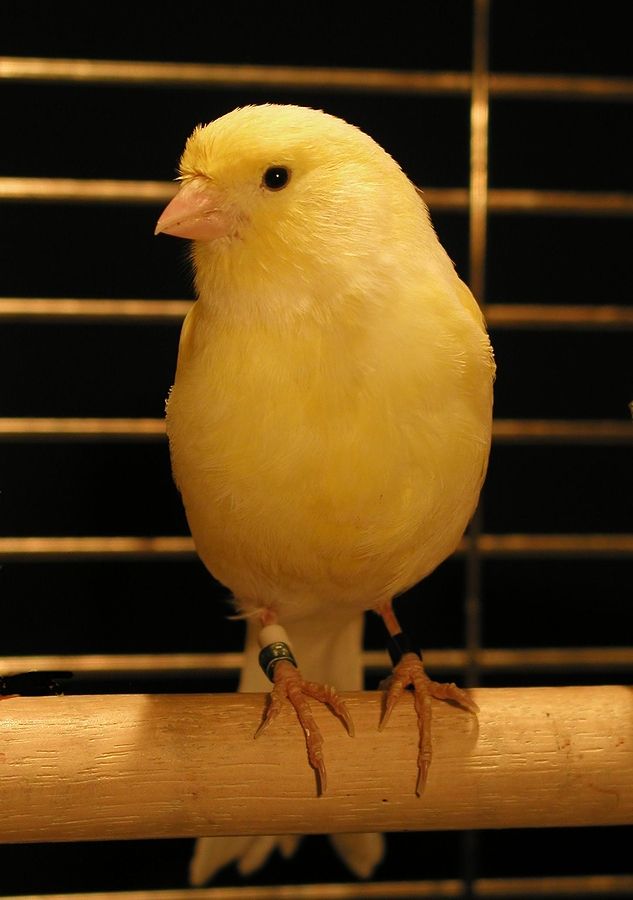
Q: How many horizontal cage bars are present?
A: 7